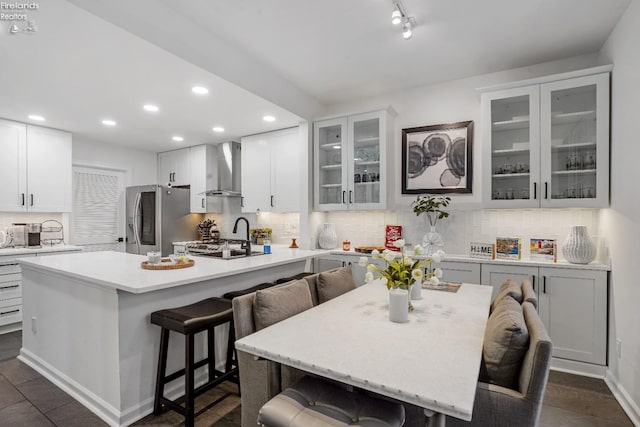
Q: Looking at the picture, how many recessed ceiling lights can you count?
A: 7